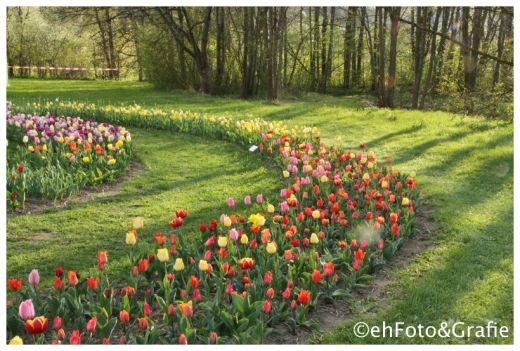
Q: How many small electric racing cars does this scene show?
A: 0